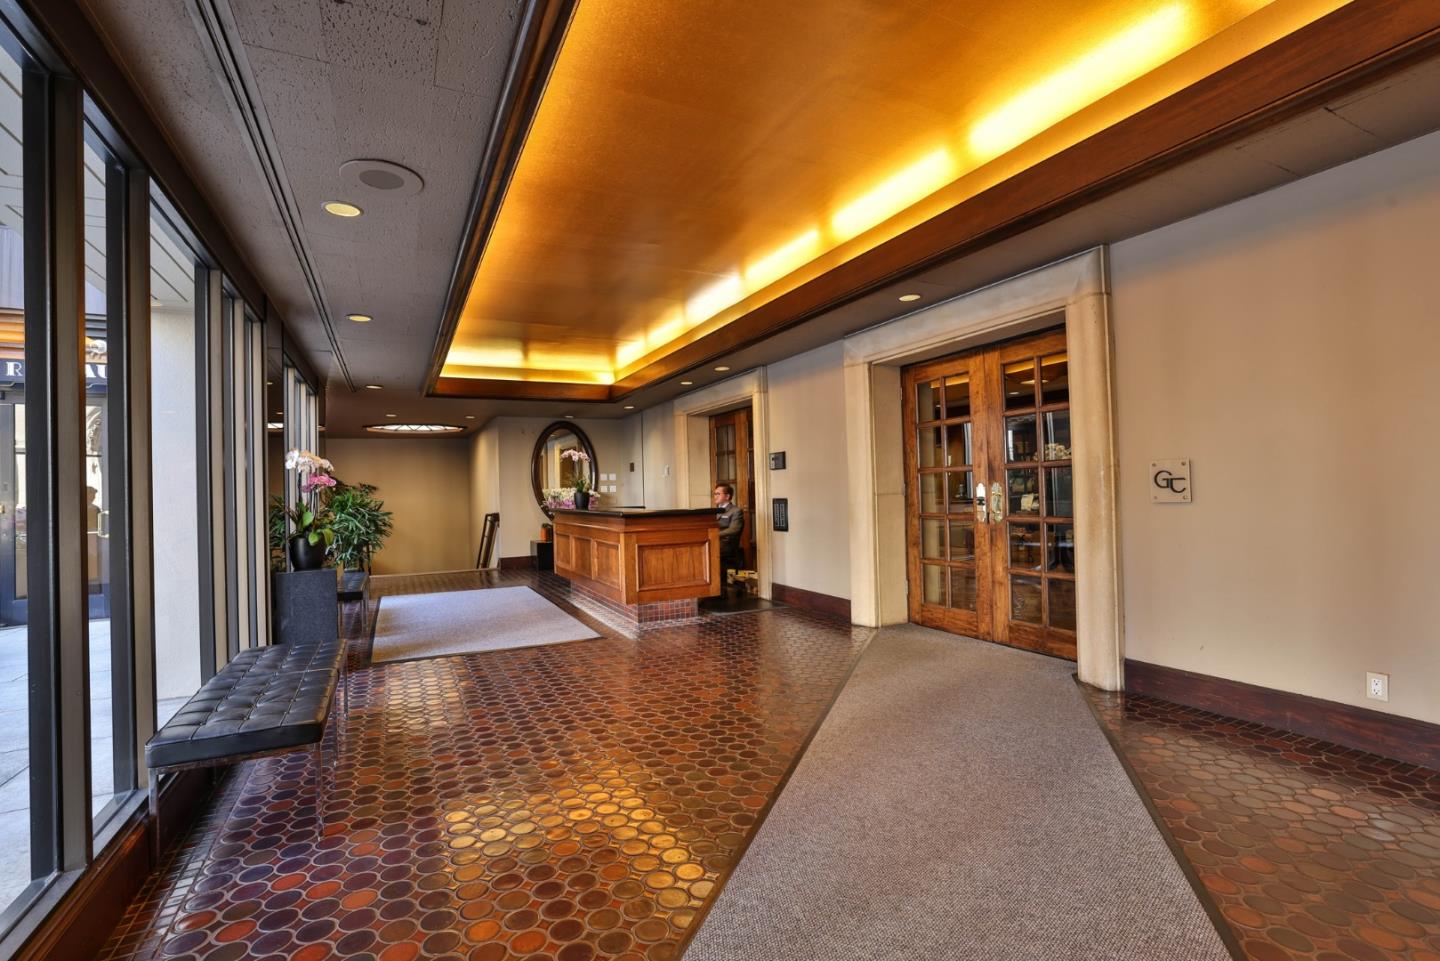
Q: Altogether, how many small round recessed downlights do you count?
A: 10